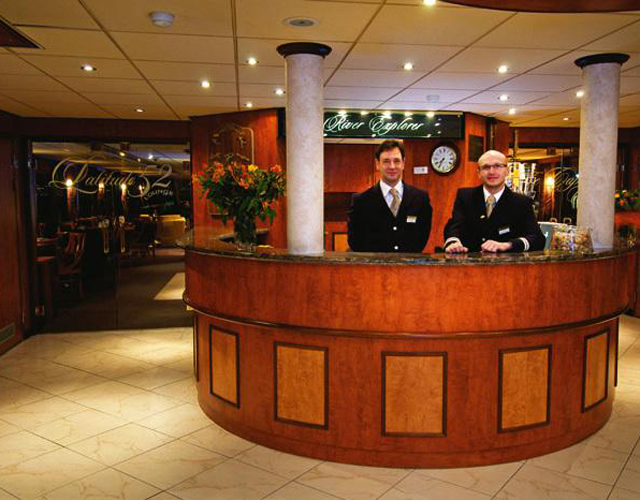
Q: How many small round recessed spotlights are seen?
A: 13